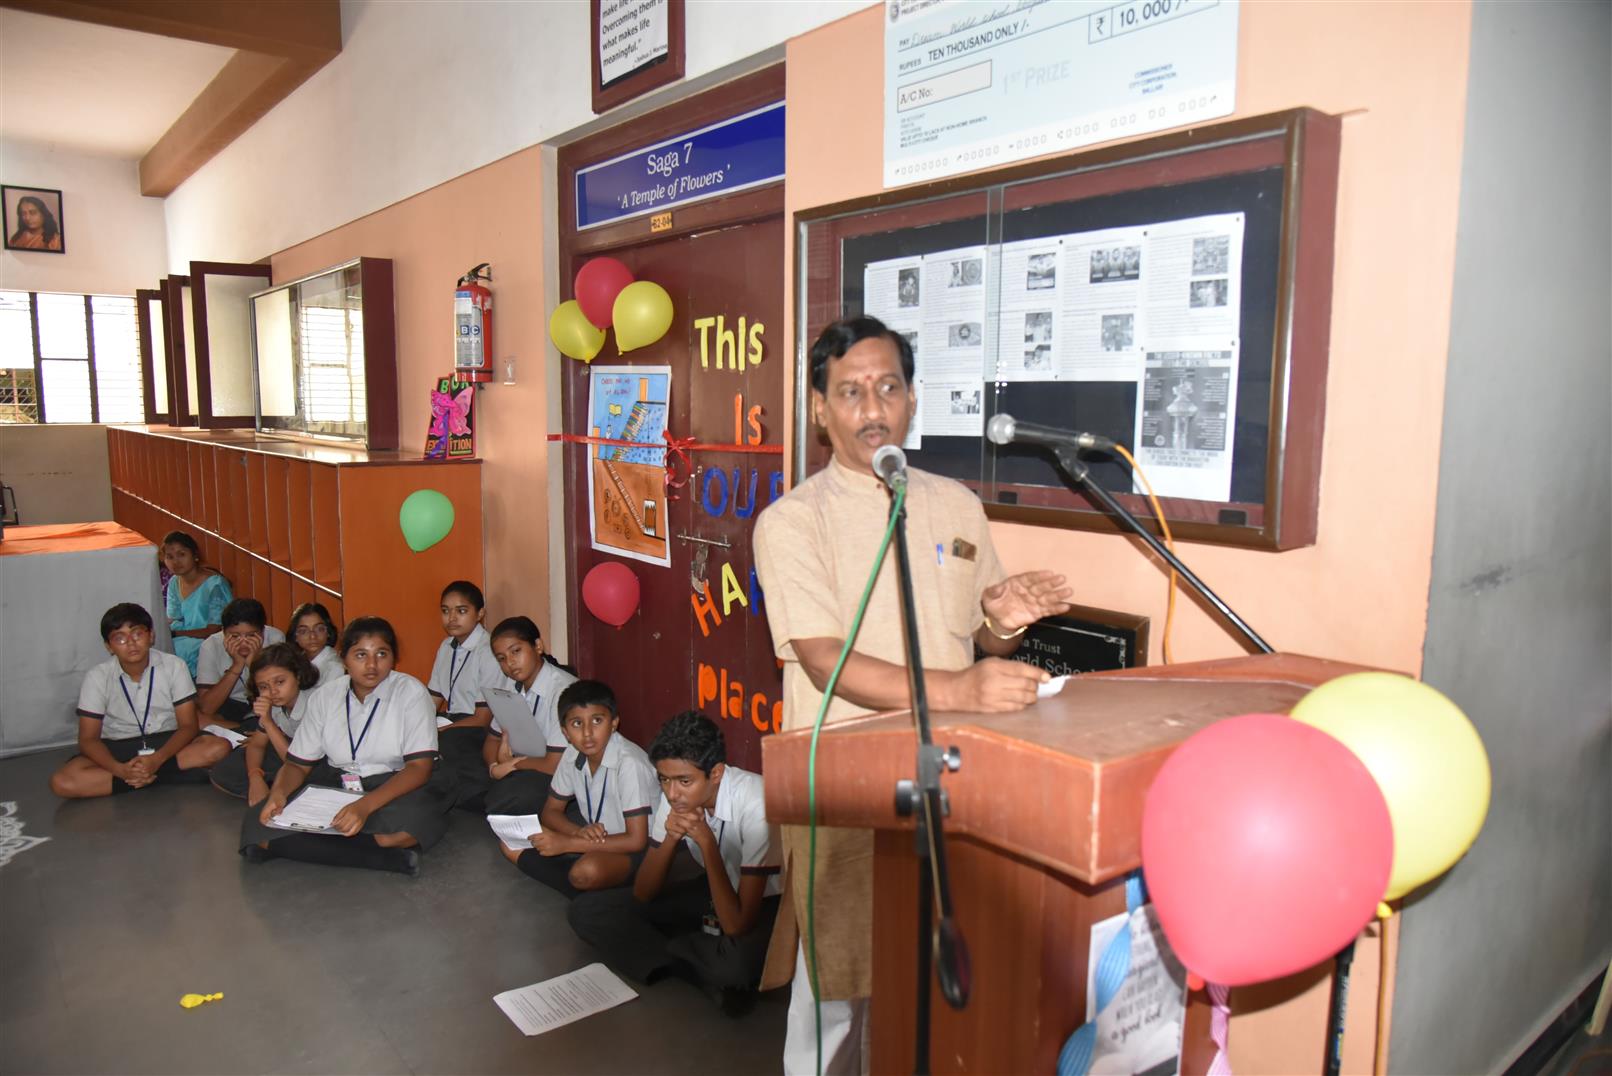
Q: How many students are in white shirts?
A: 9